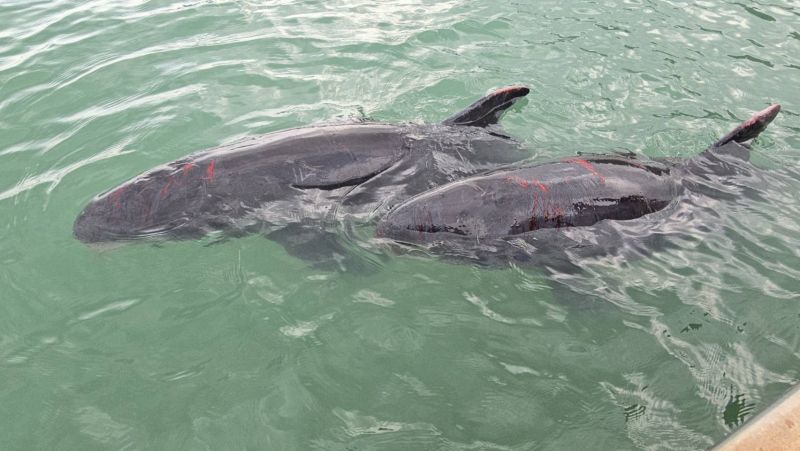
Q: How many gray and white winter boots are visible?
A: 0